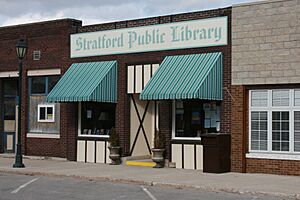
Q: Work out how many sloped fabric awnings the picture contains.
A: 2